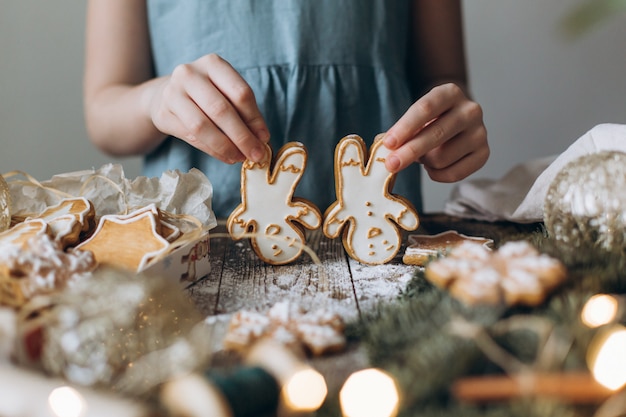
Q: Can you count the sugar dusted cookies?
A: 2